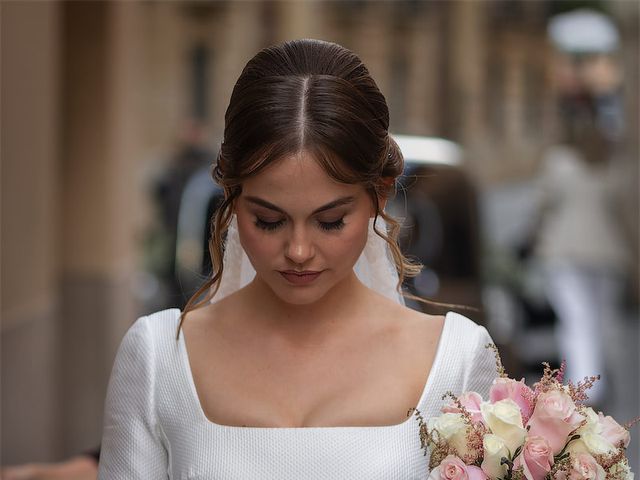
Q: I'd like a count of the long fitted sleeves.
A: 2